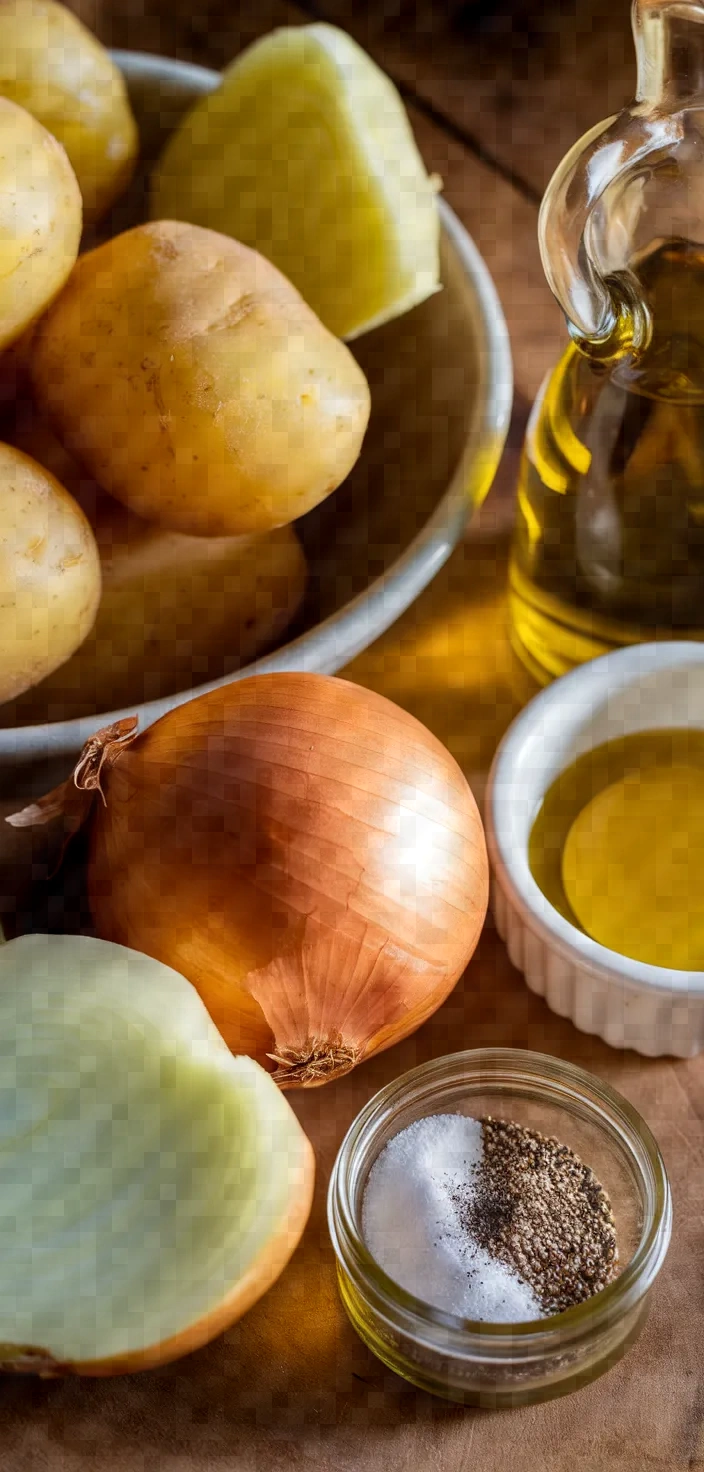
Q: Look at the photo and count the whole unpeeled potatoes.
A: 5